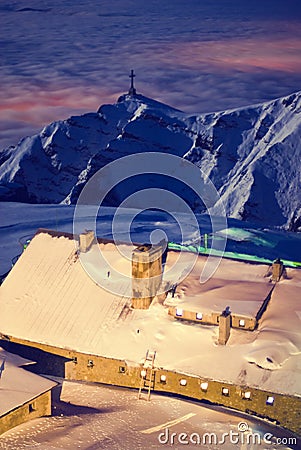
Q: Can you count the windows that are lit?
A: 10